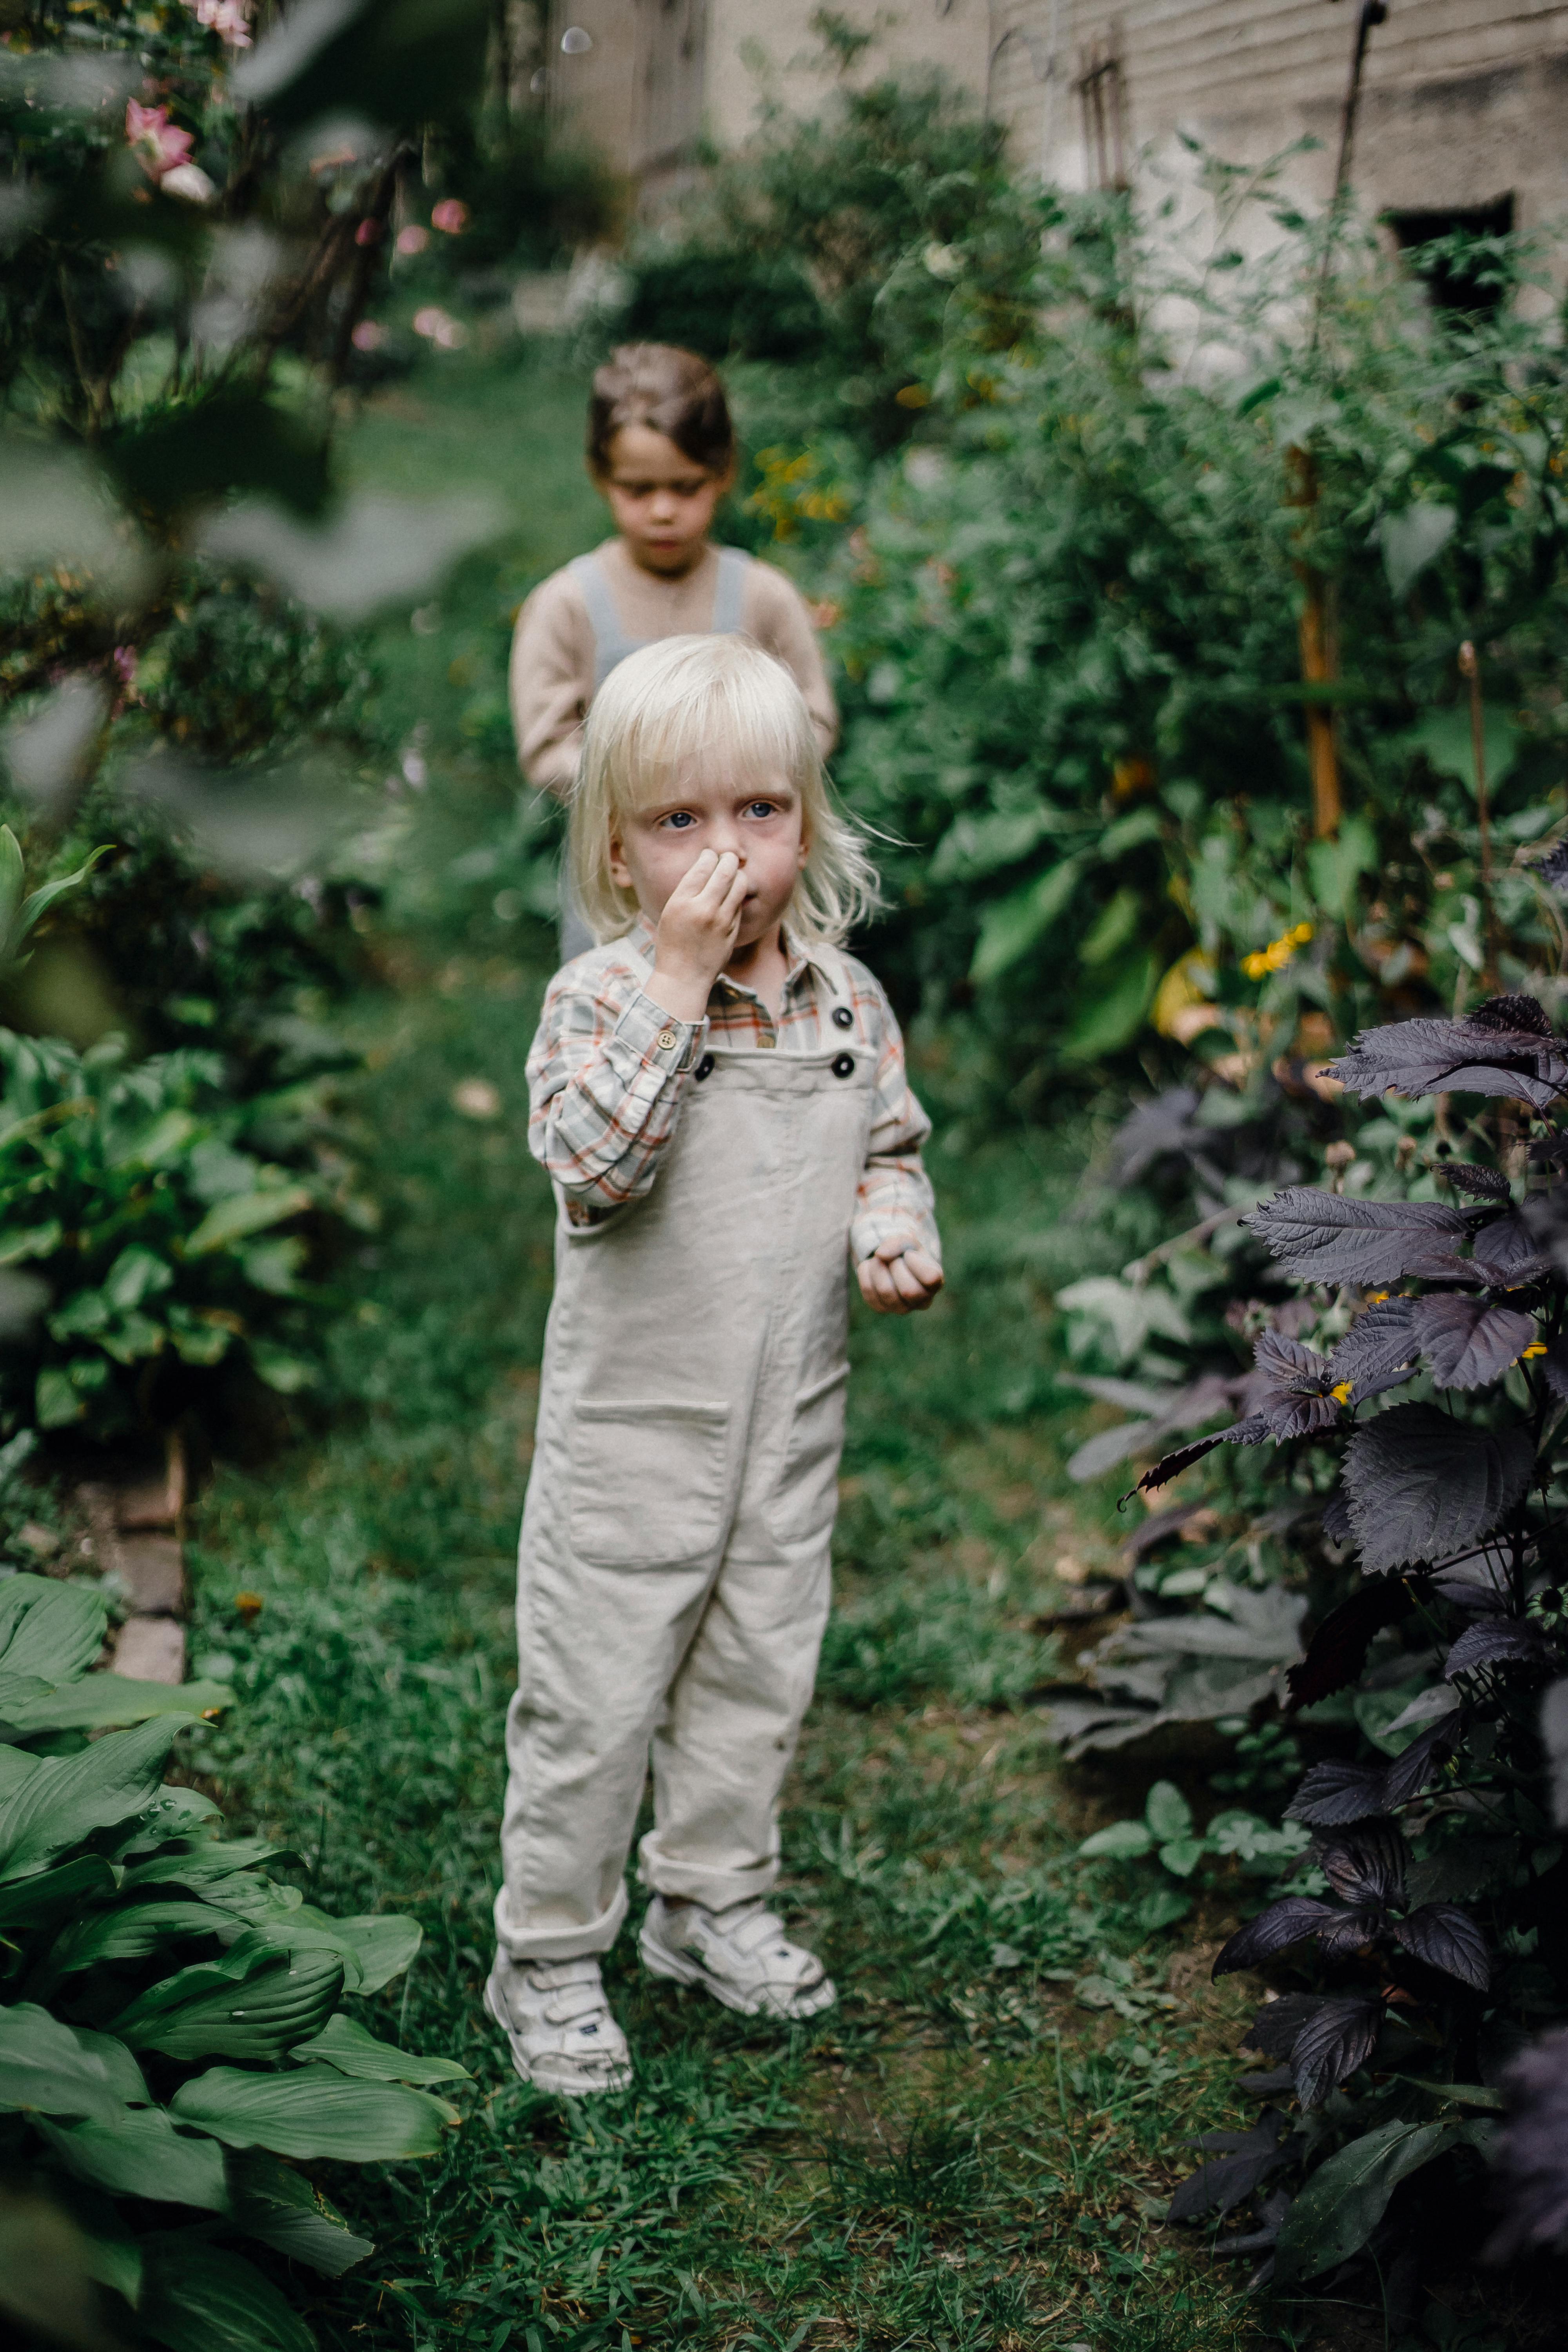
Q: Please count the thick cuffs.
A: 2